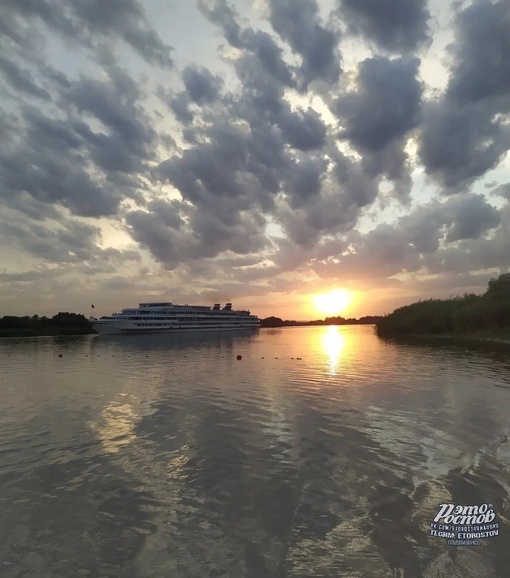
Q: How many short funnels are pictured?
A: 2